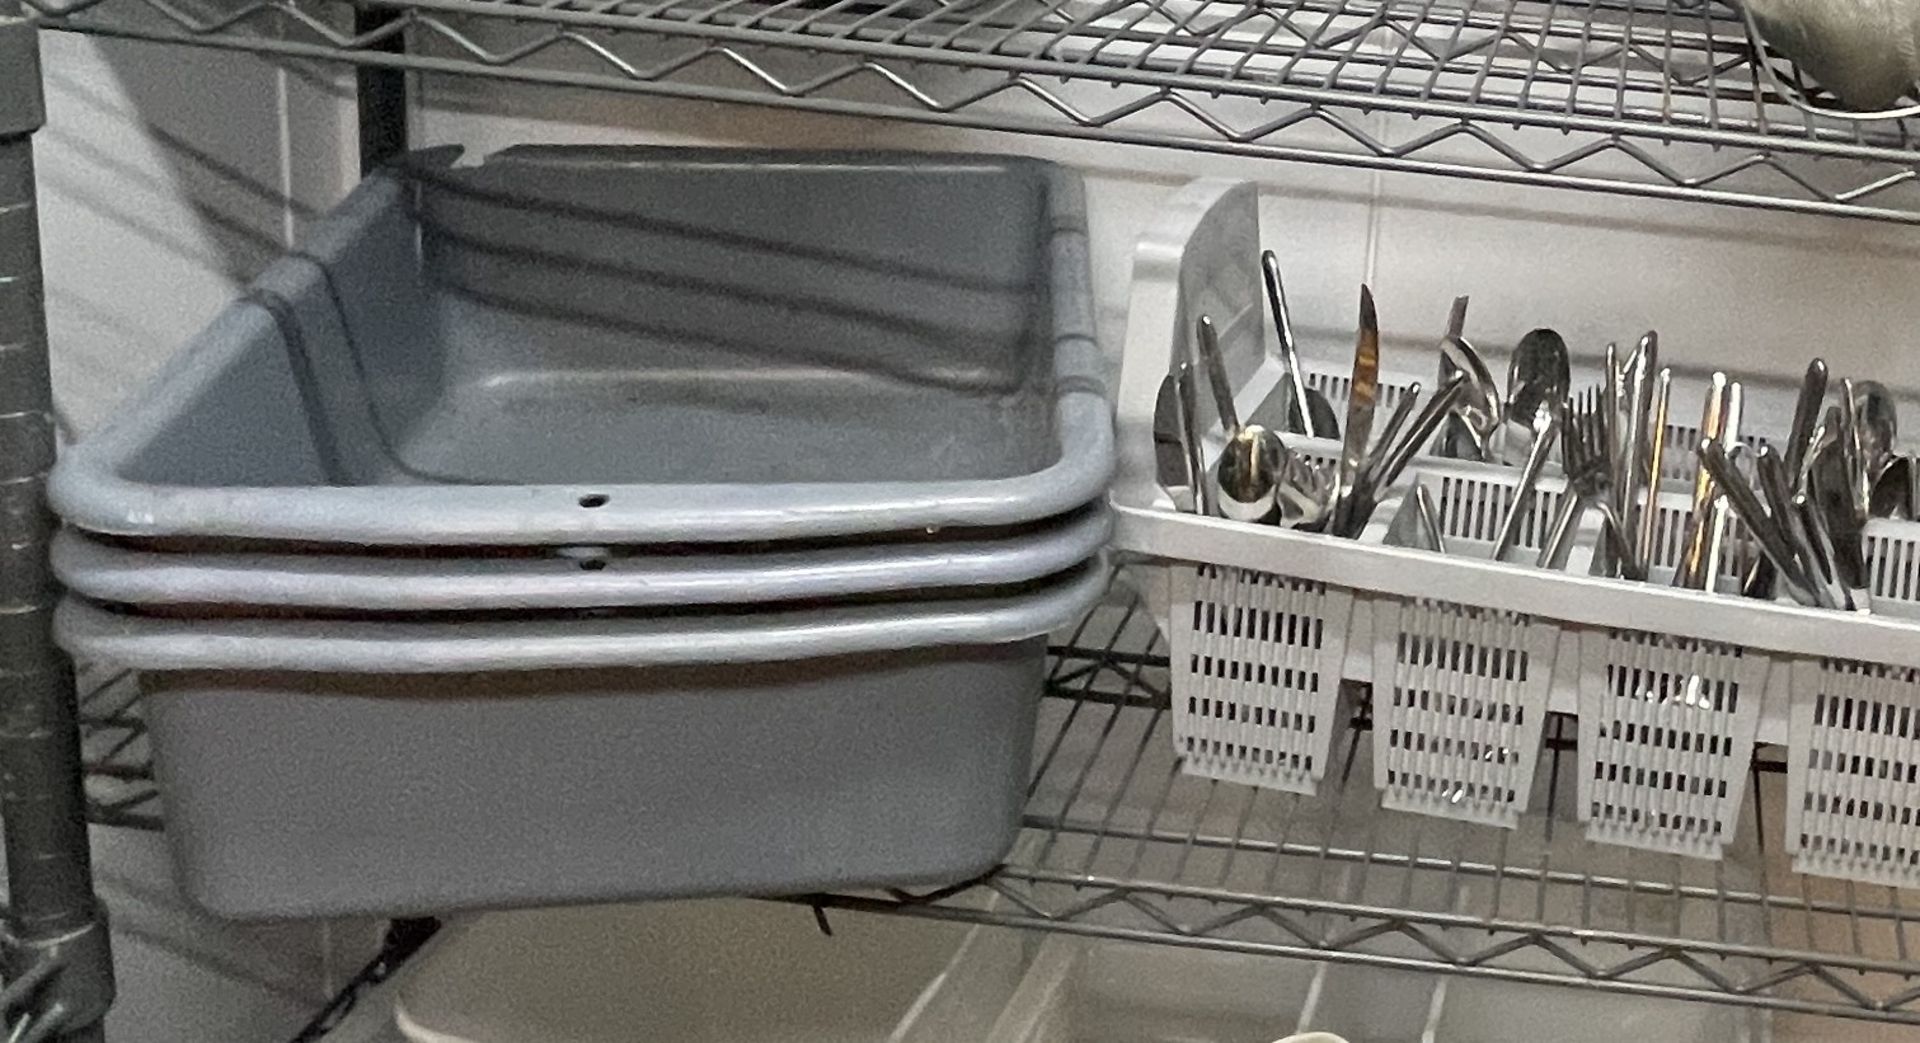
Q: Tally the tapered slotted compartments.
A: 4